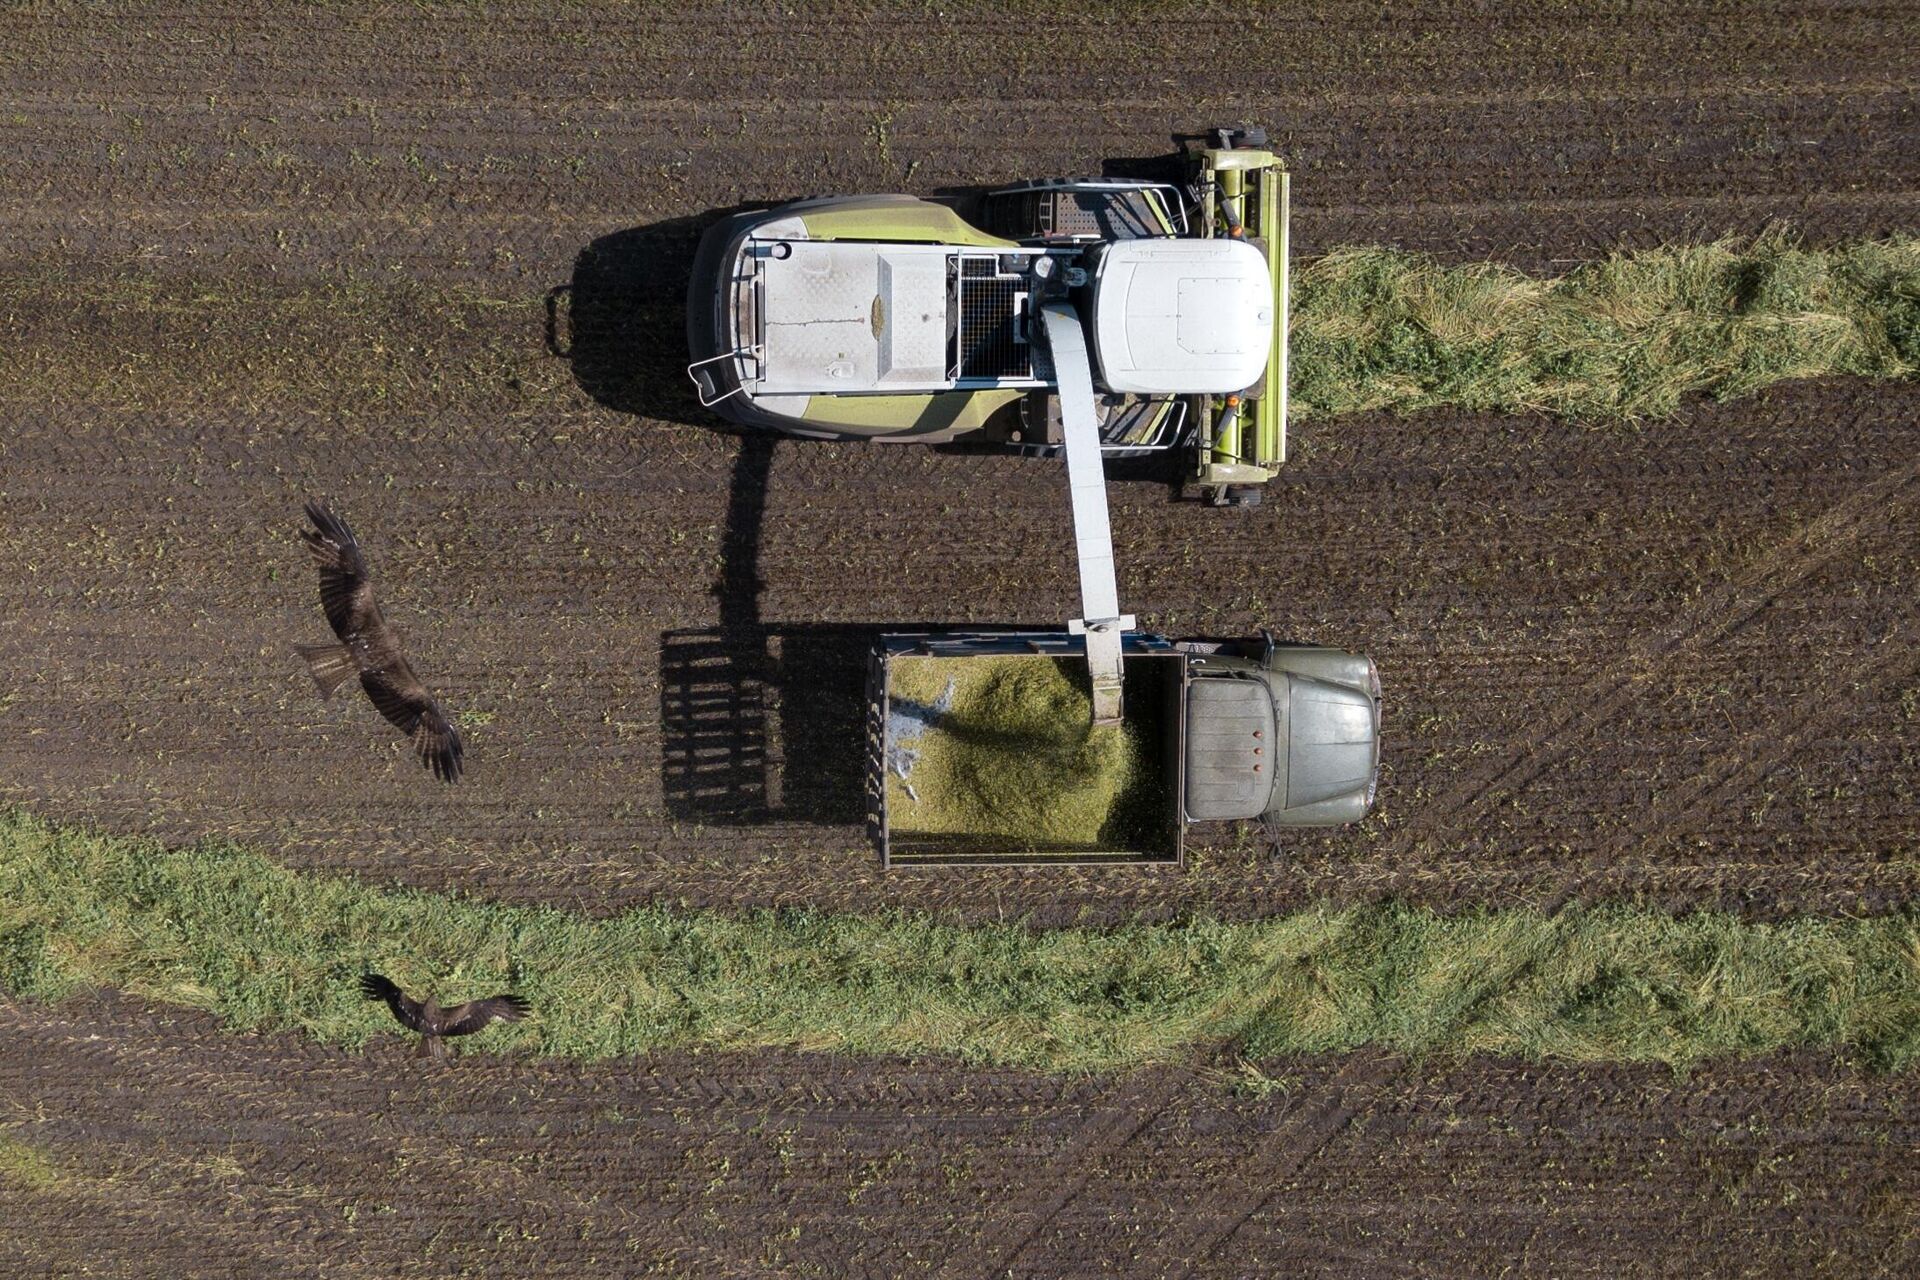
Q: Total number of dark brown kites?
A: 2